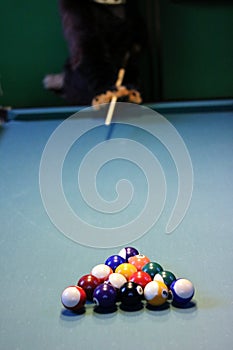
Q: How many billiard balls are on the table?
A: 15